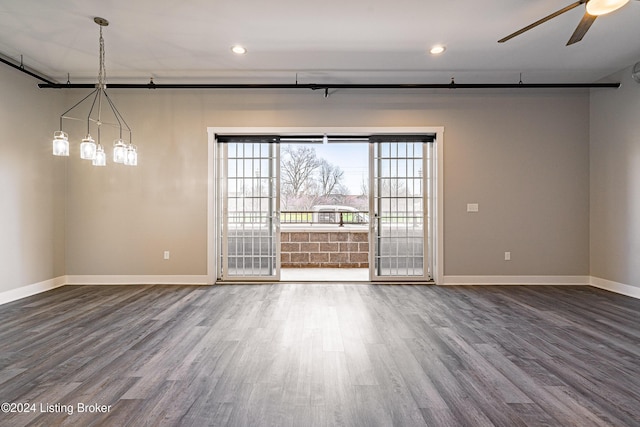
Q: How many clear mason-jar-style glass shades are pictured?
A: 5